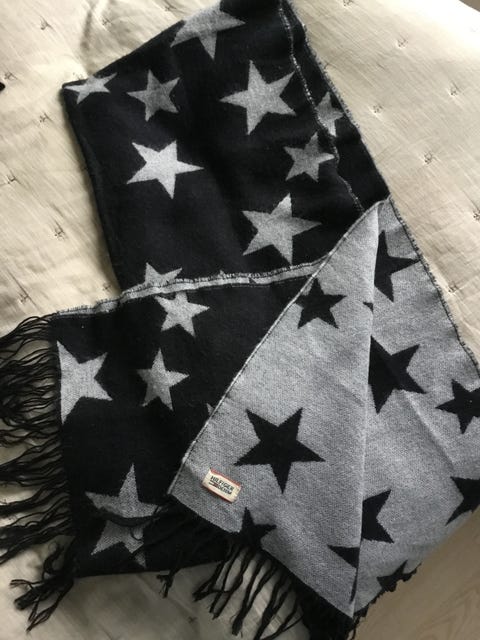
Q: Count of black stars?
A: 9